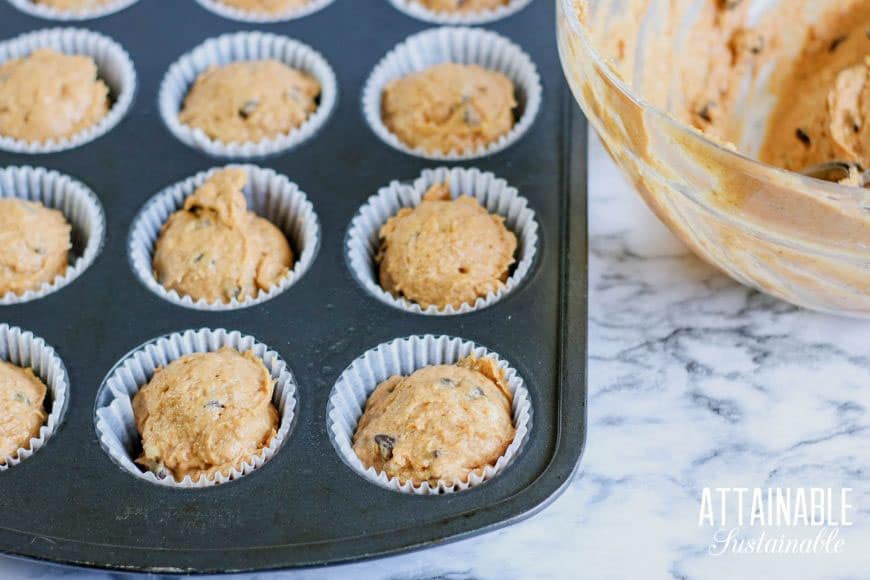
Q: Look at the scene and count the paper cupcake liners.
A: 12